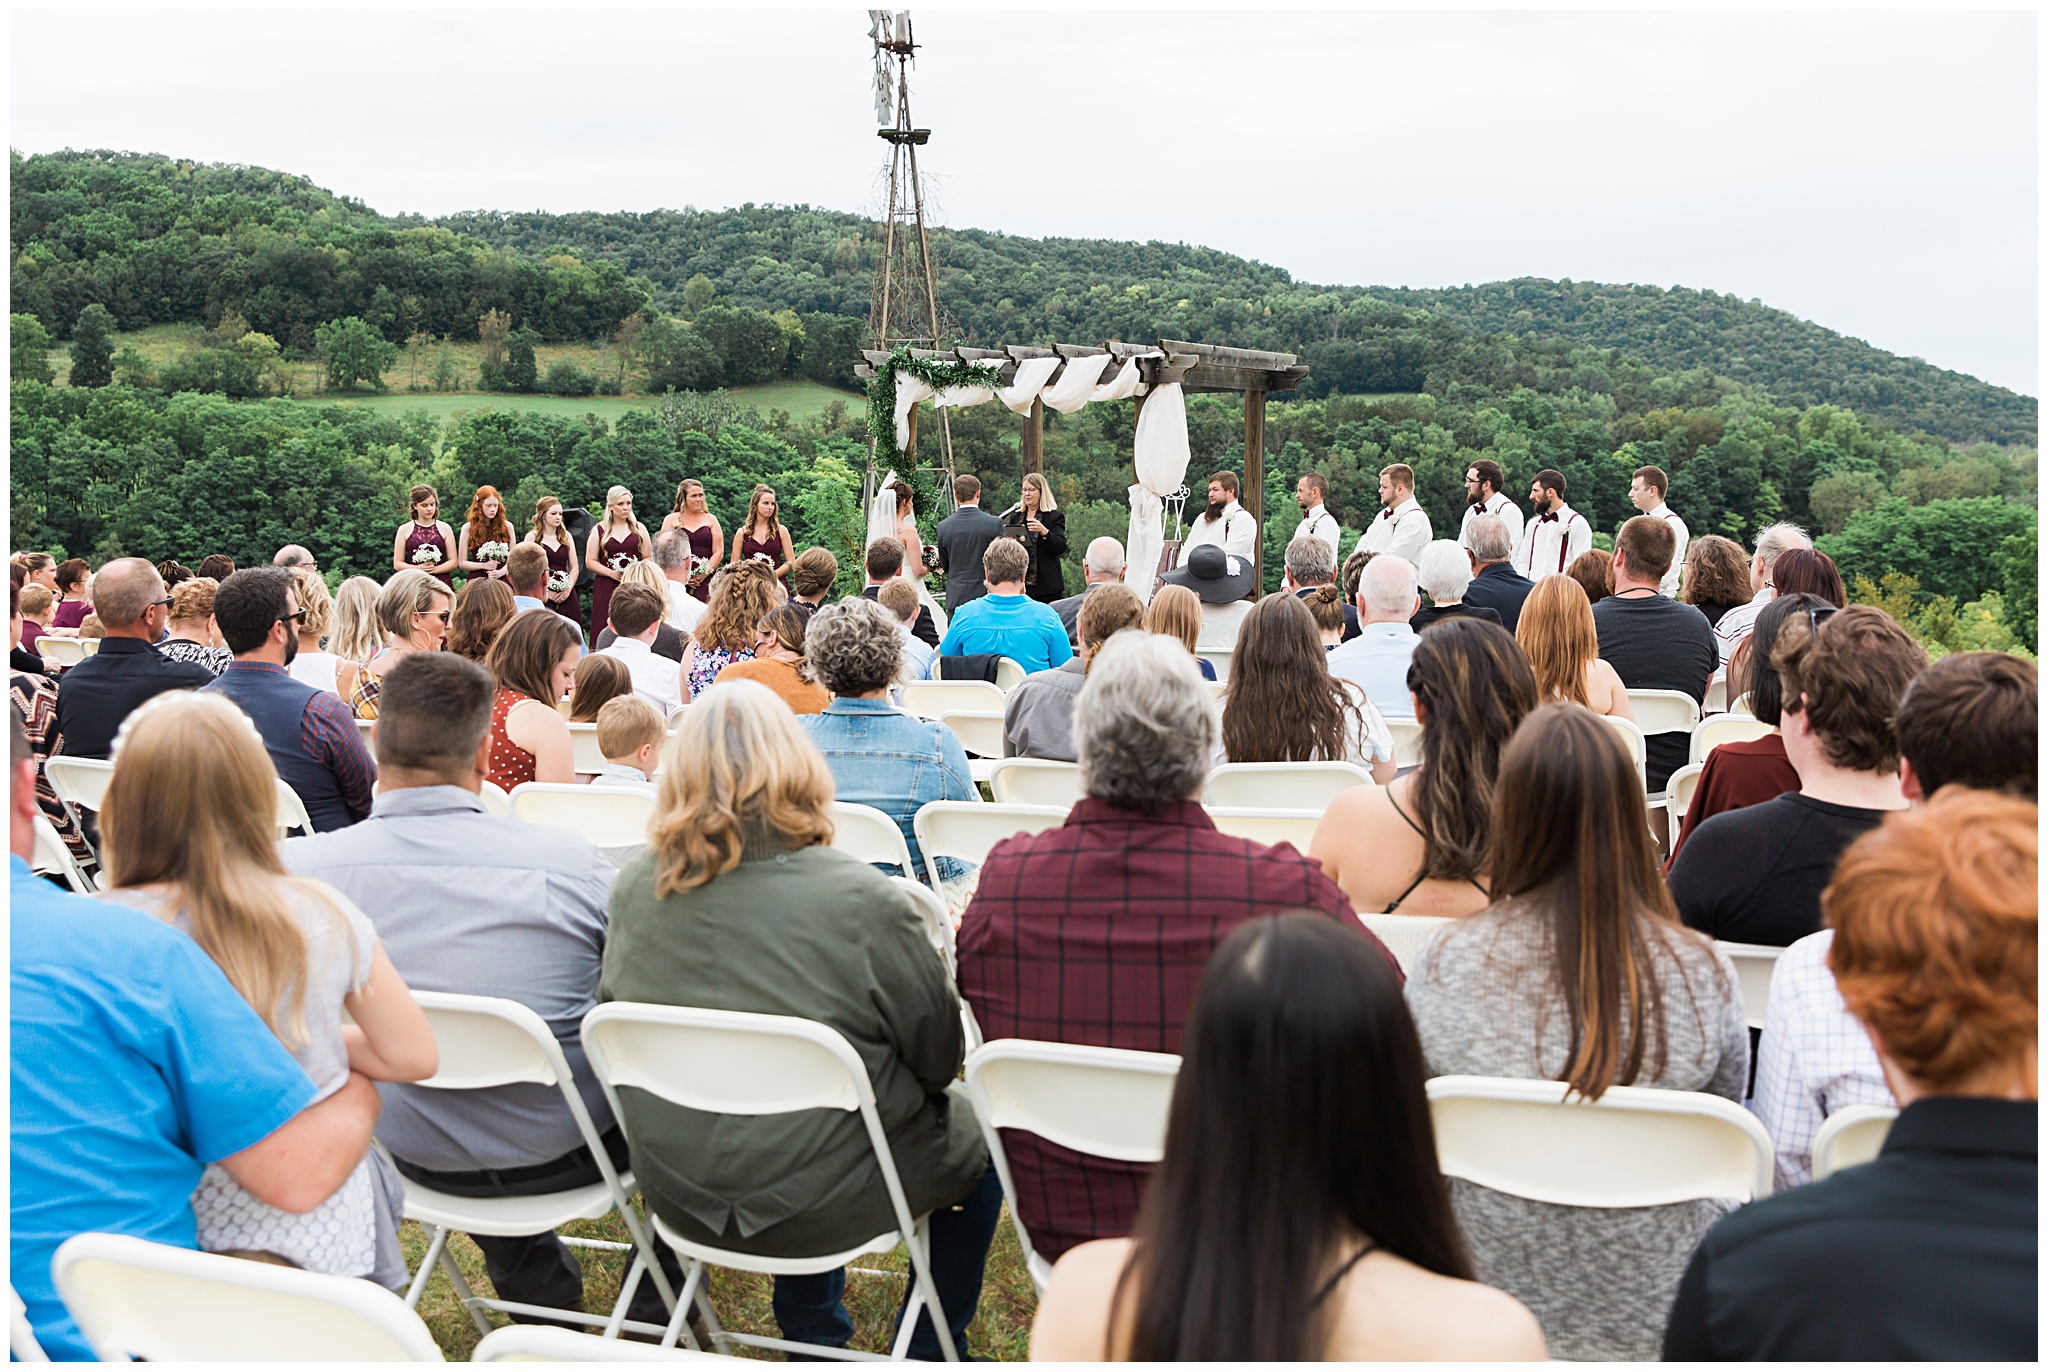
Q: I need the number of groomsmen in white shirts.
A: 6